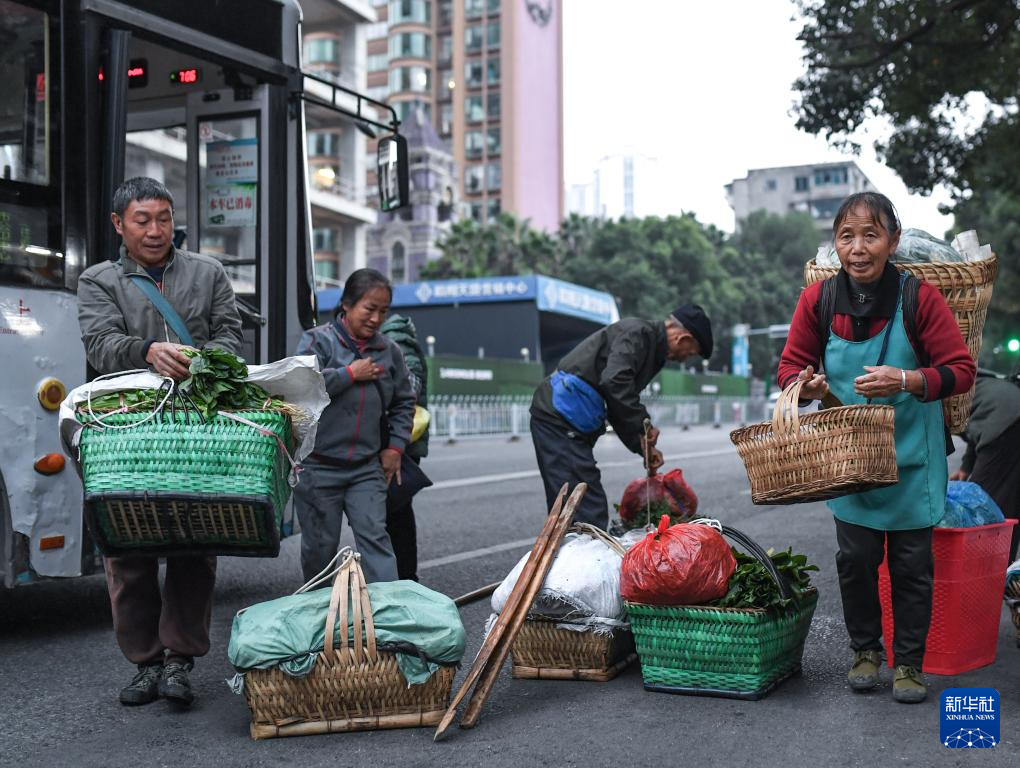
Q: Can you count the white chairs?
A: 0